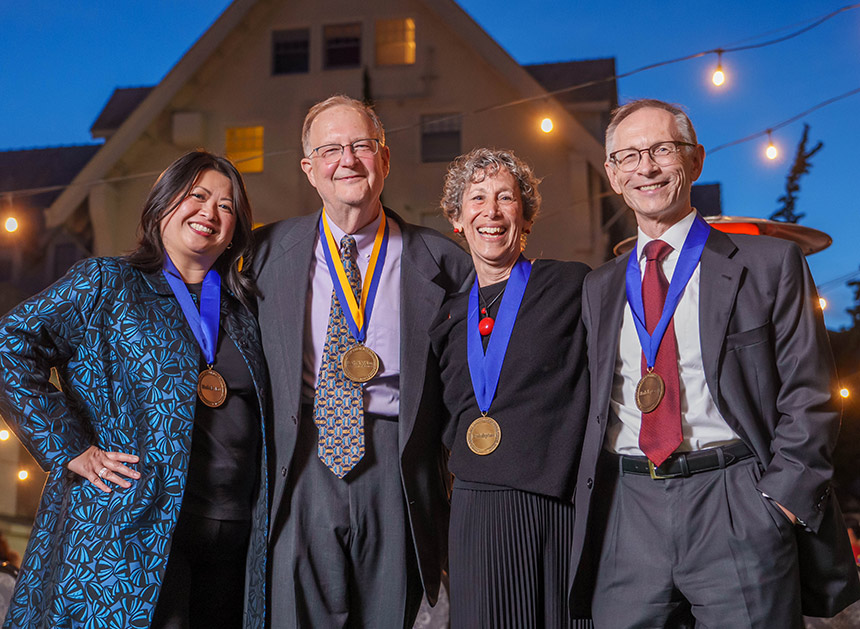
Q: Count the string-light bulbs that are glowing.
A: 8